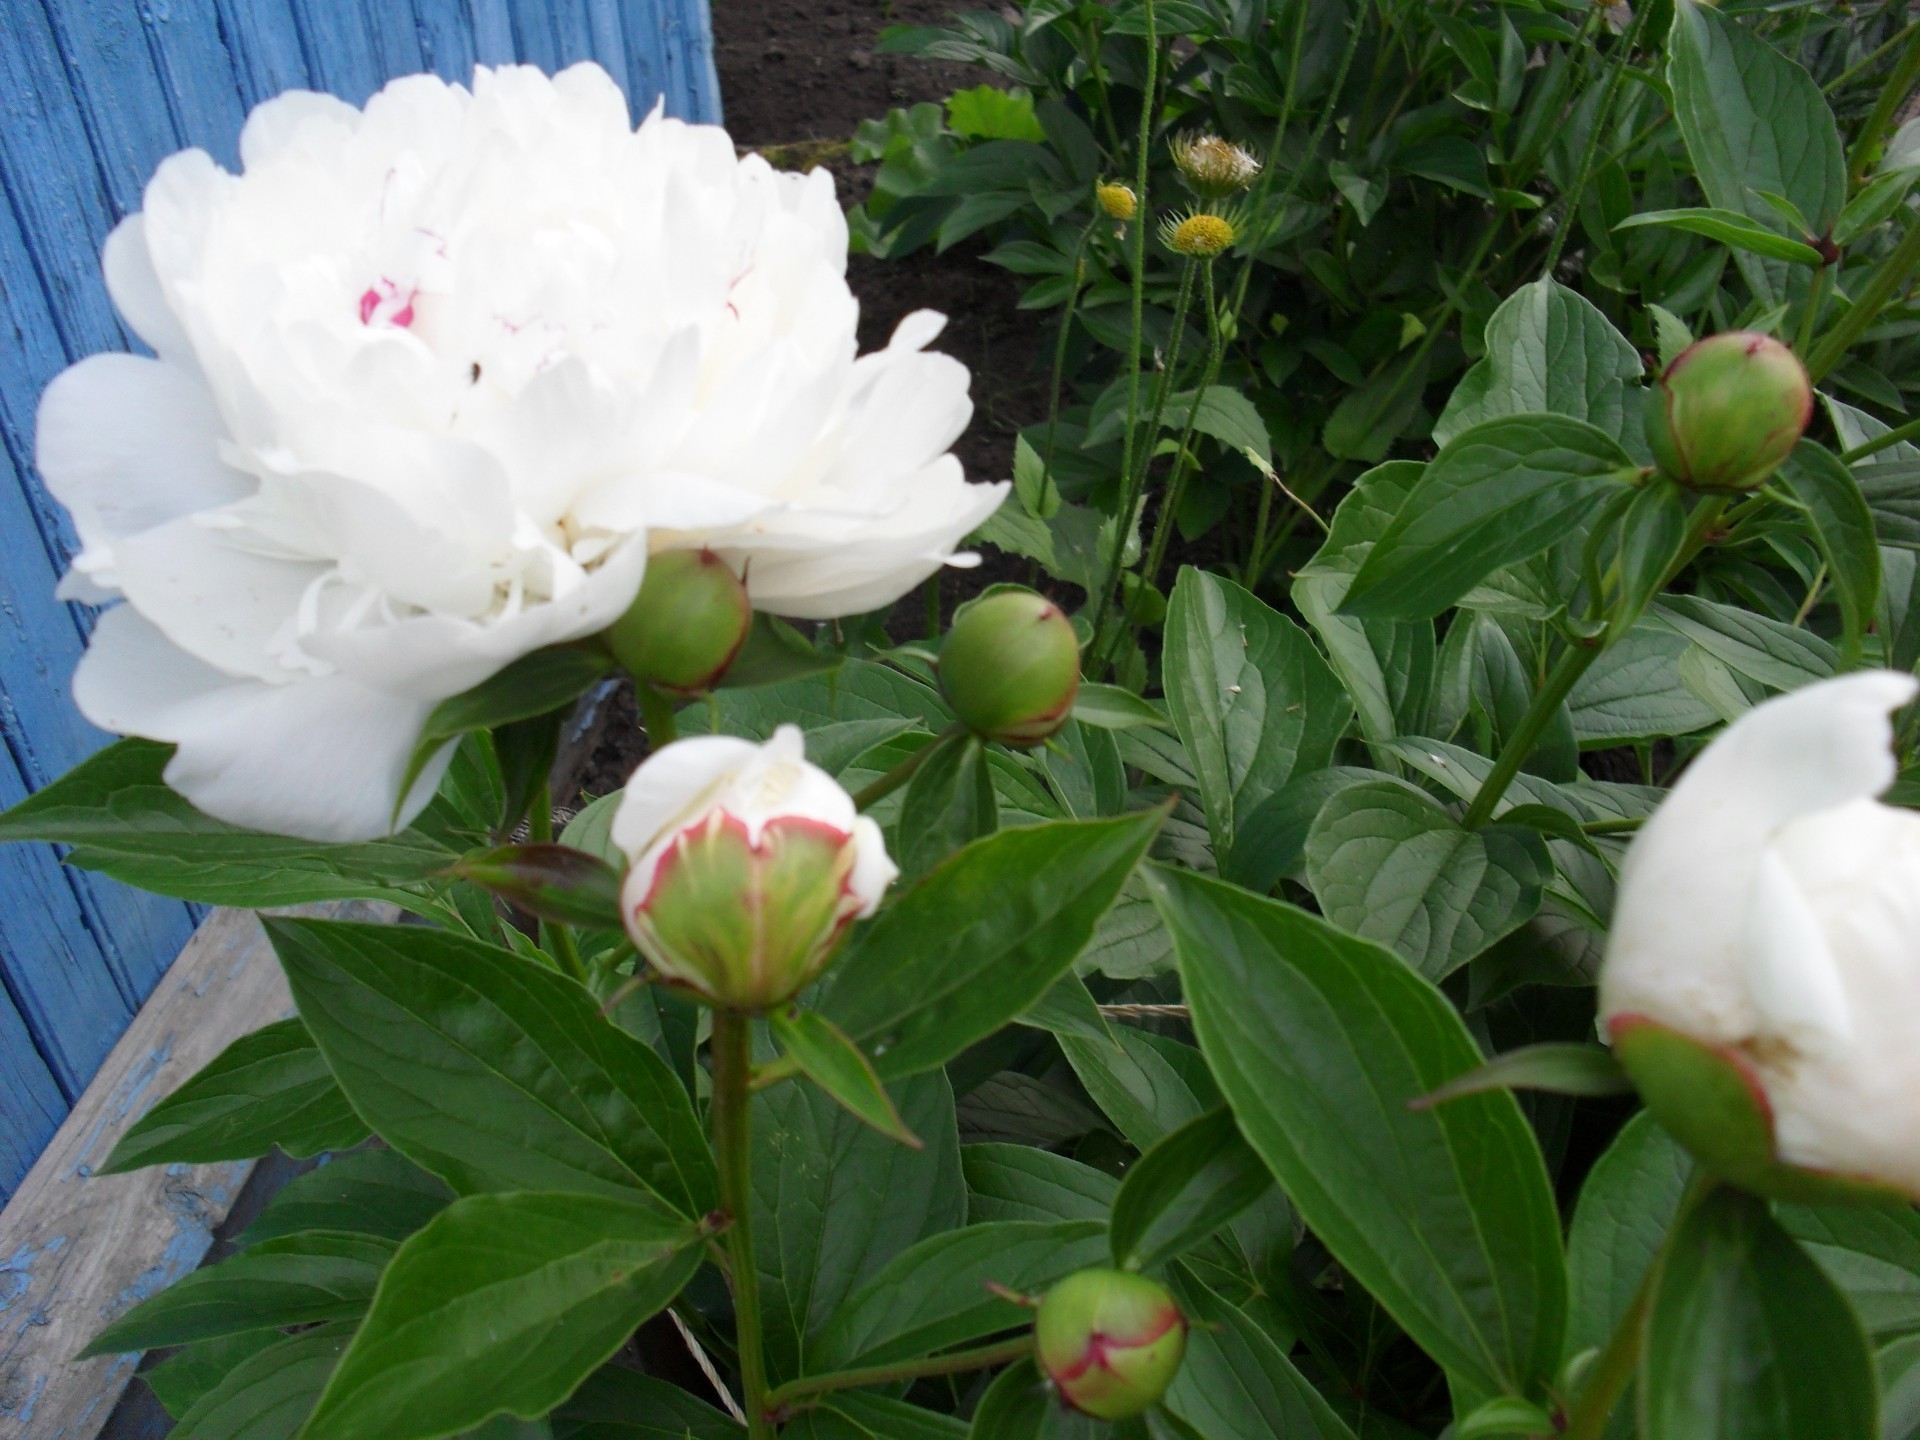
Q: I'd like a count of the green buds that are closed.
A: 4